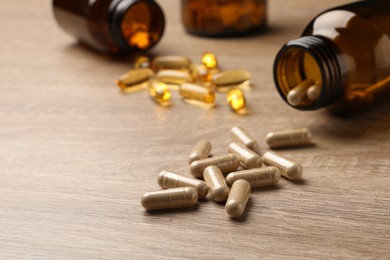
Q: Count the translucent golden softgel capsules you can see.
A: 10